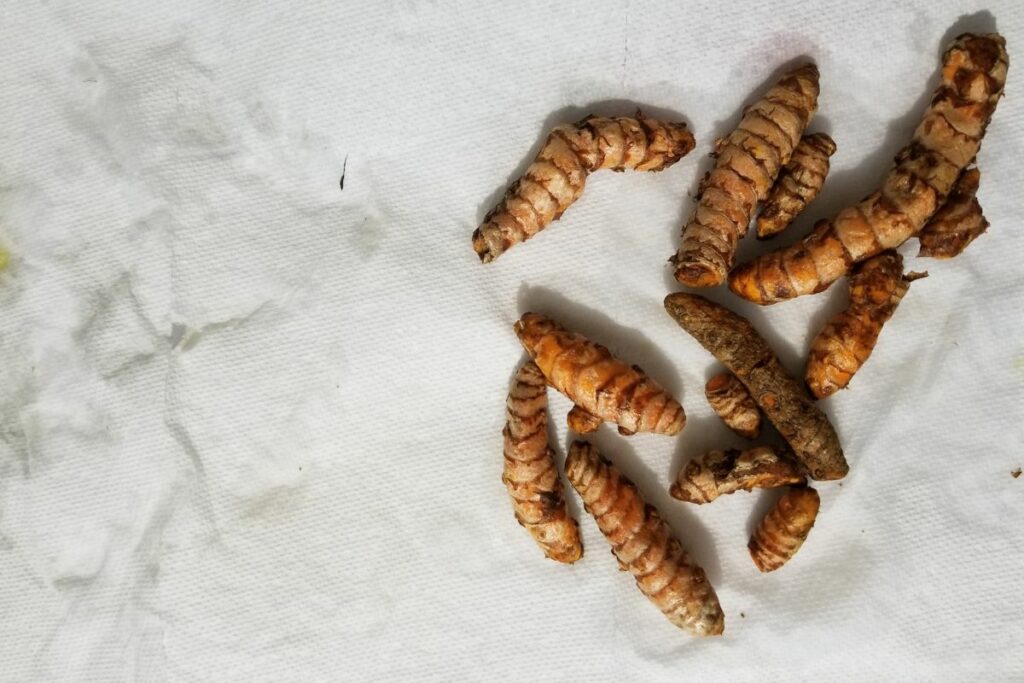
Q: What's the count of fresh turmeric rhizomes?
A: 13